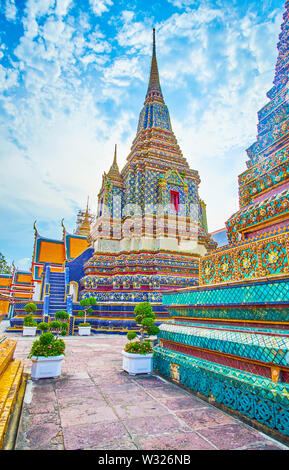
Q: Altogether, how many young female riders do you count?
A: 0